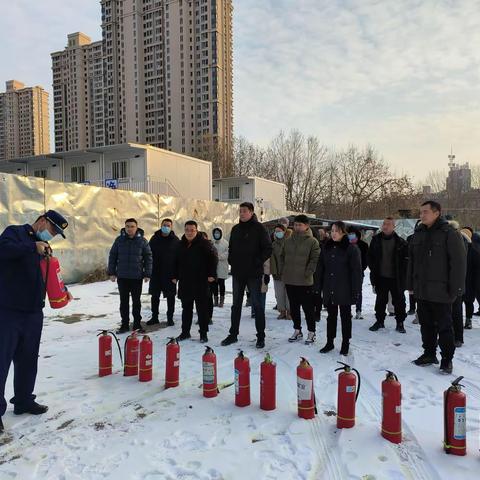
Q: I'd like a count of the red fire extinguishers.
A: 12